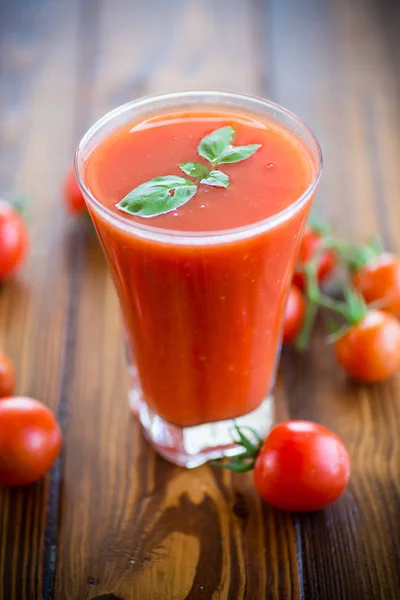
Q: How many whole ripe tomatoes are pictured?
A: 9